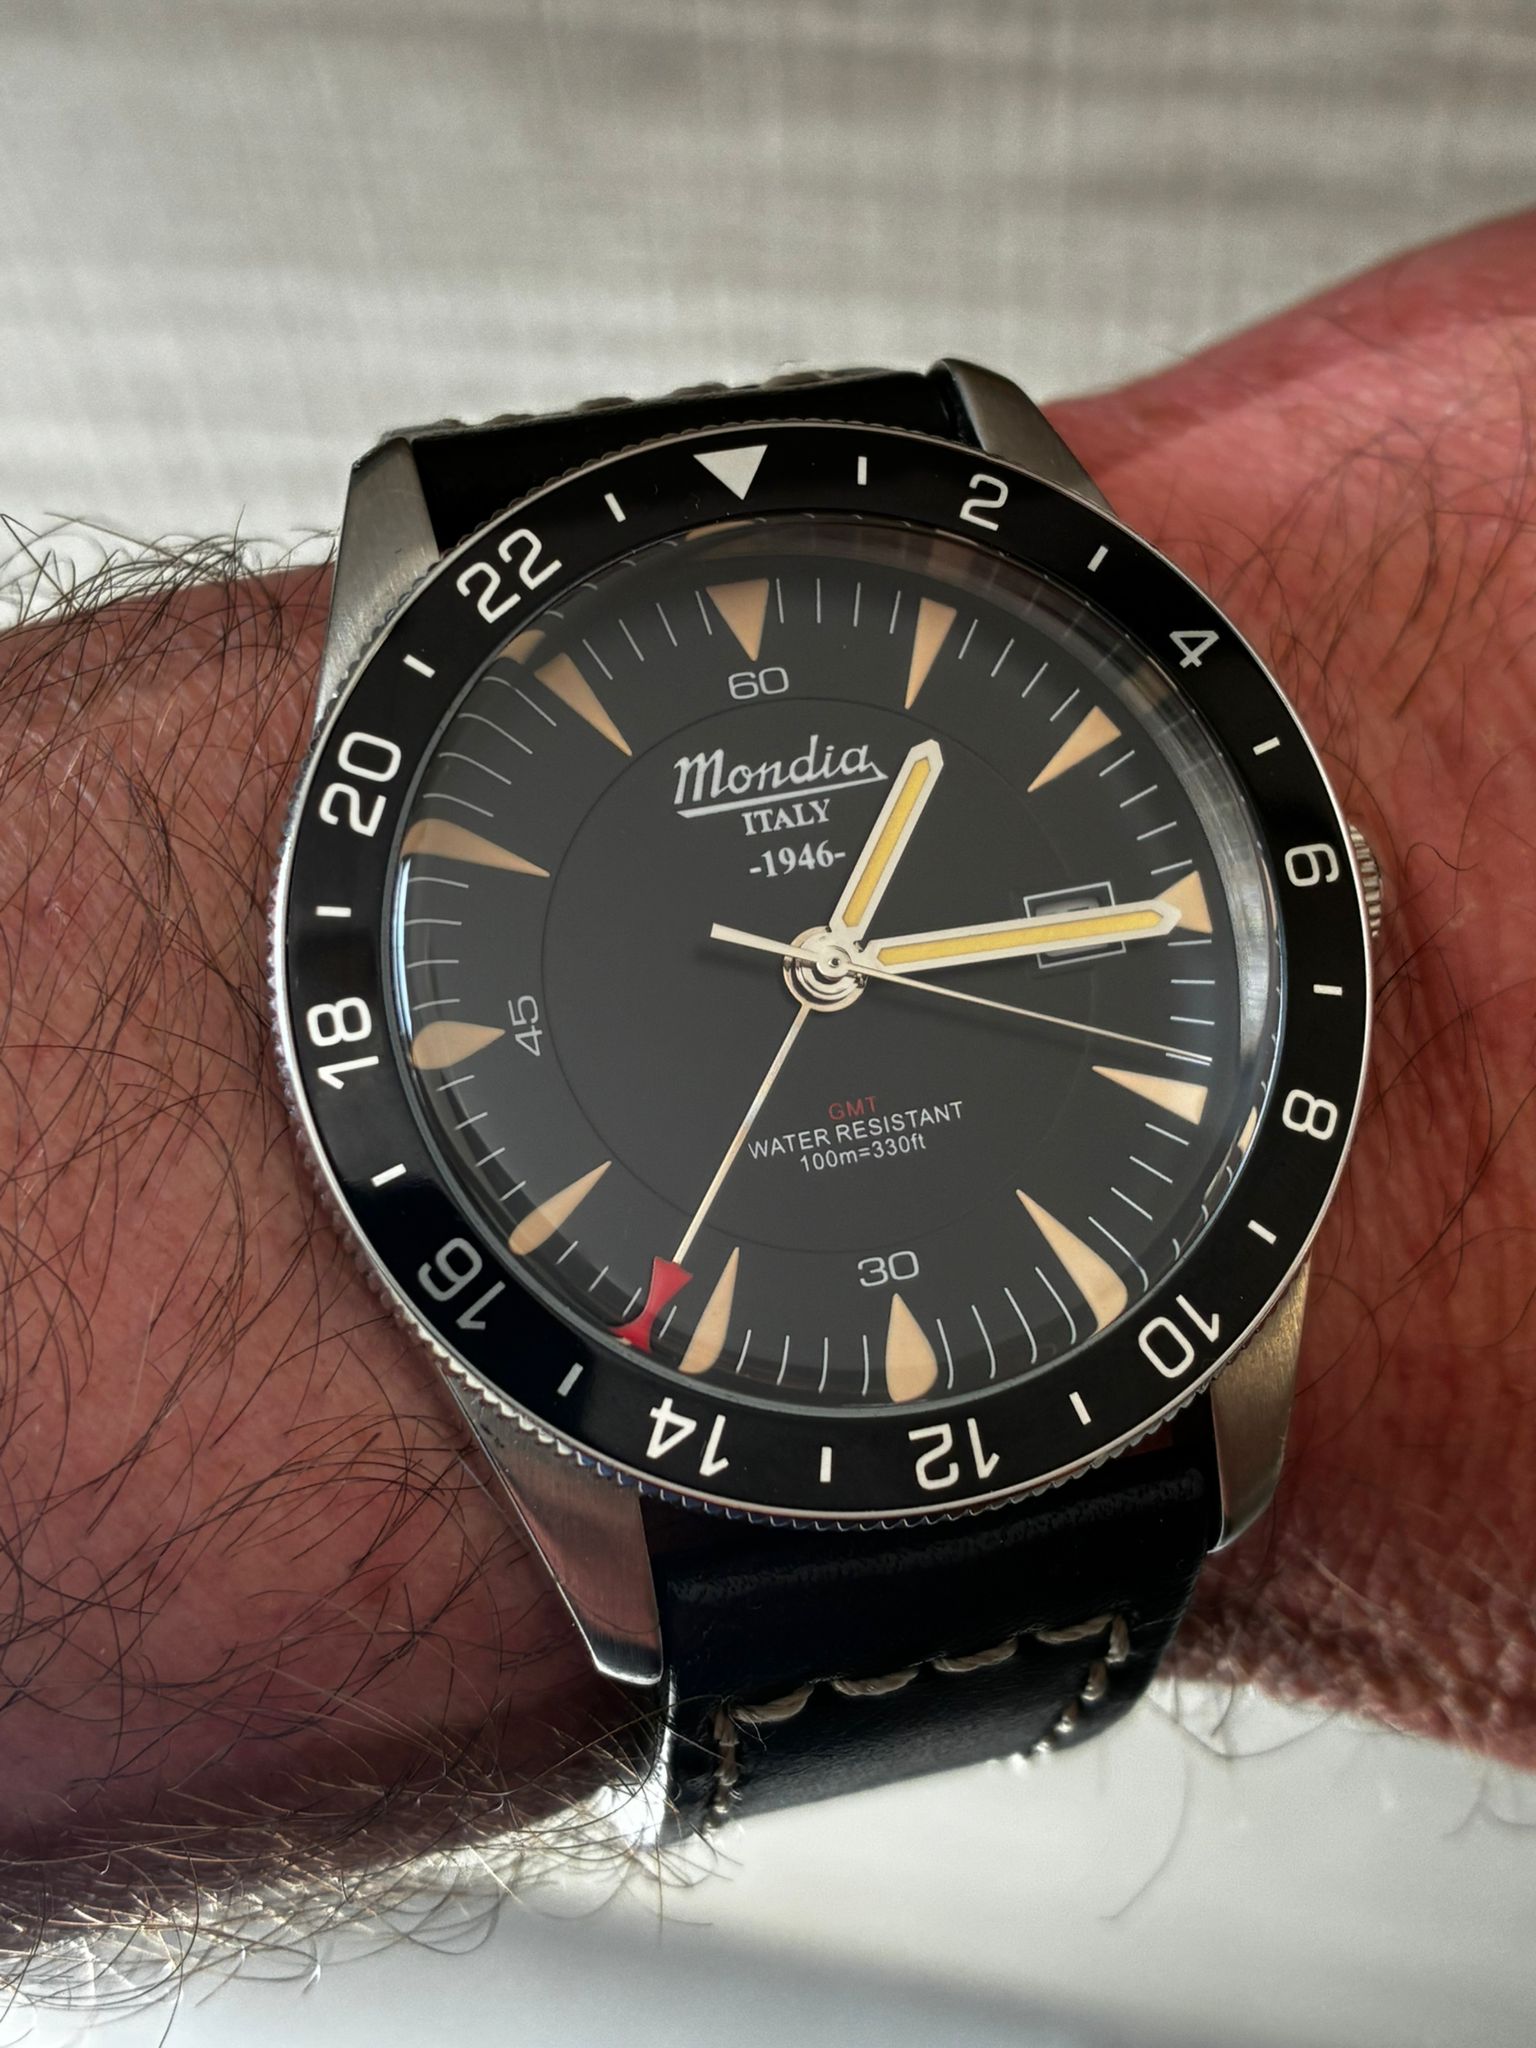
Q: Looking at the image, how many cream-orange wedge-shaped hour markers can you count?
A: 12